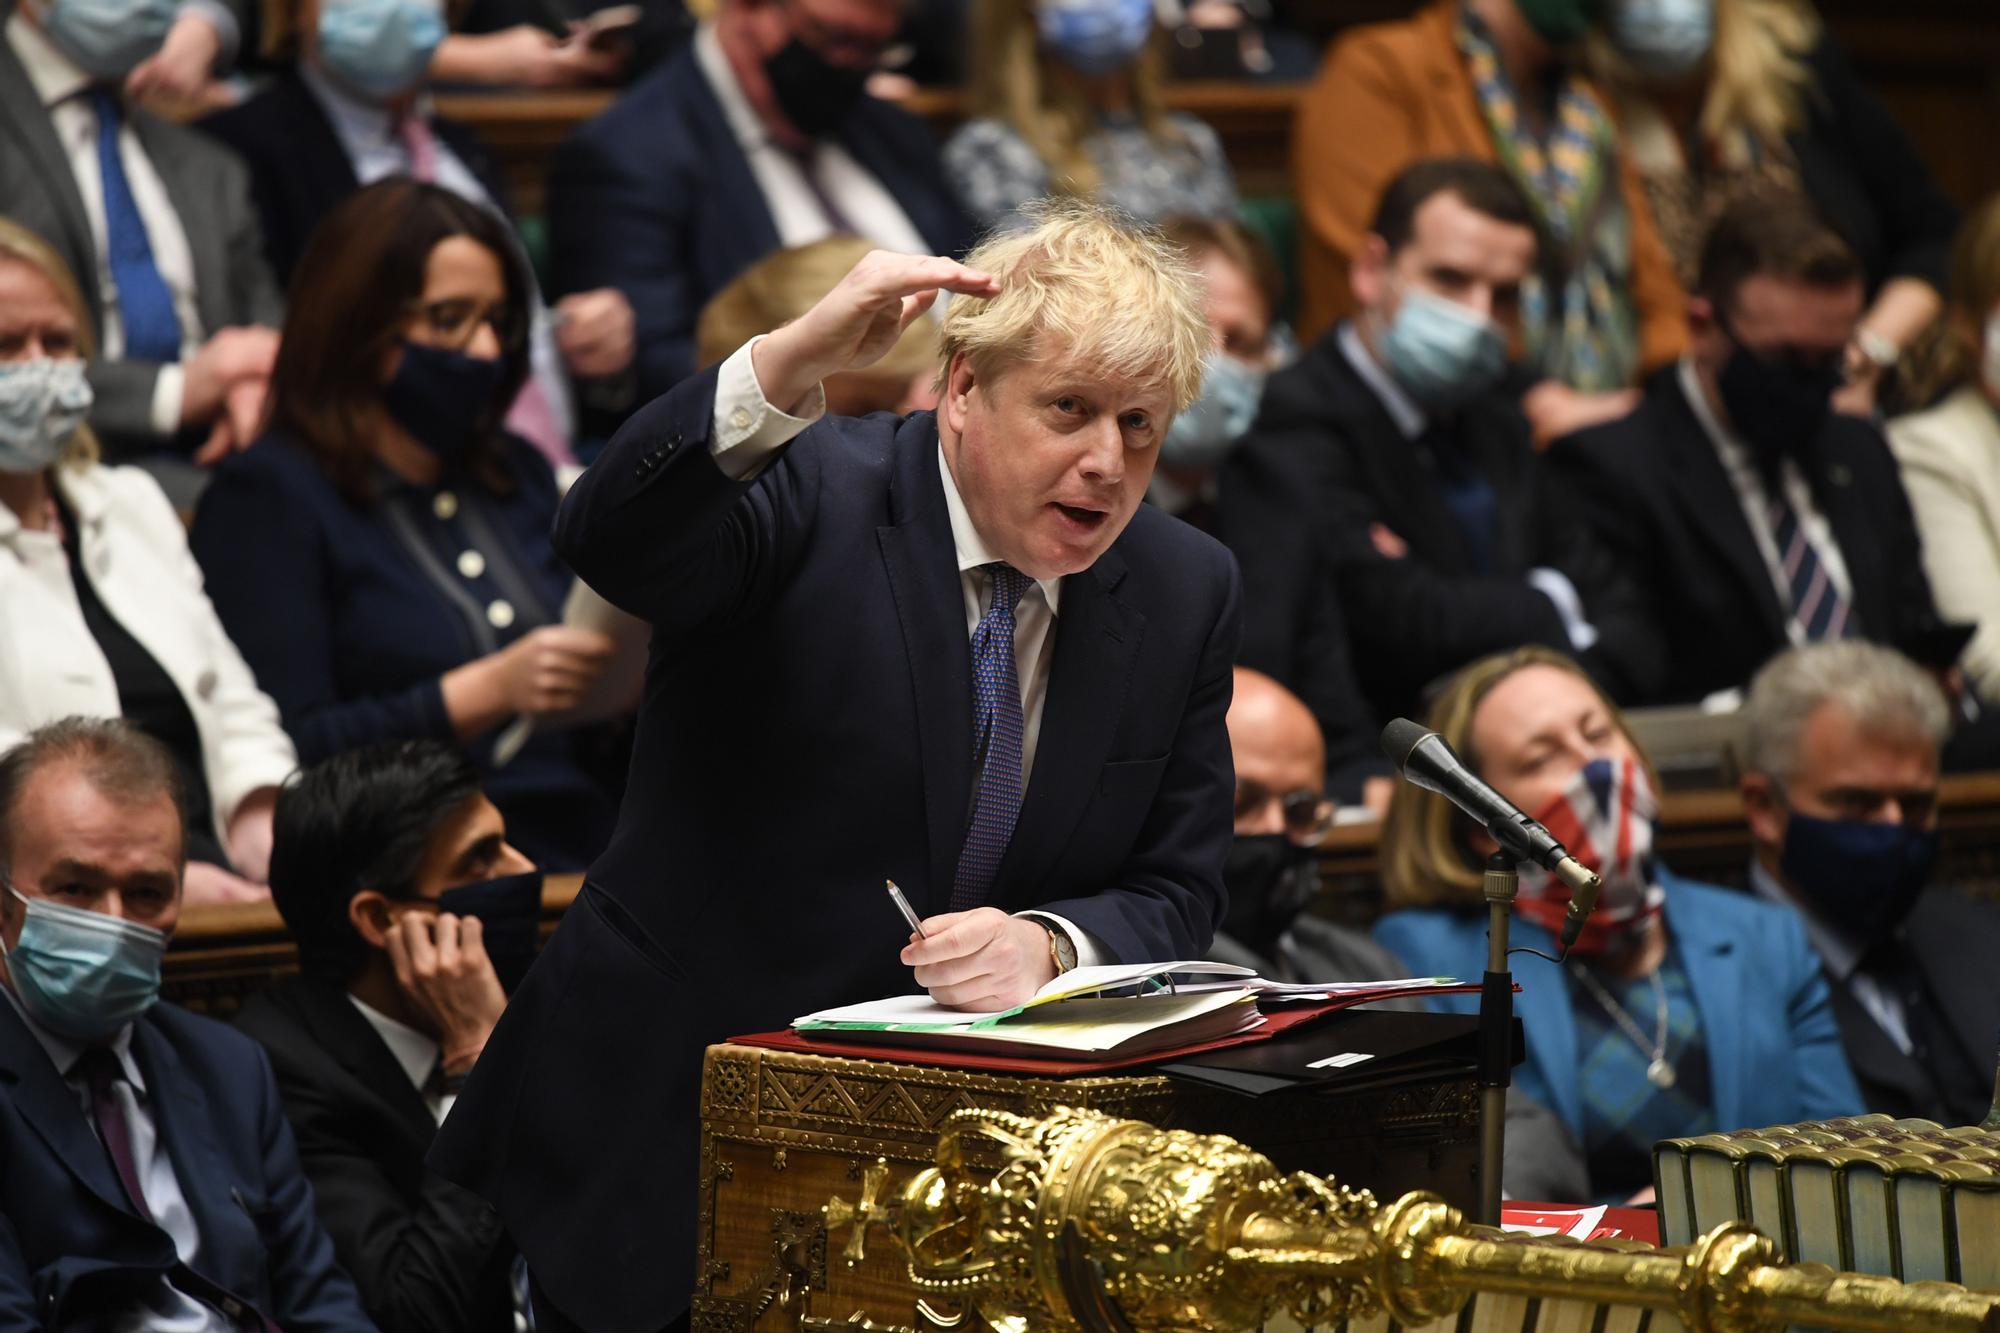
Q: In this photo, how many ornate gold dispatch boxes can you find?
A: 1